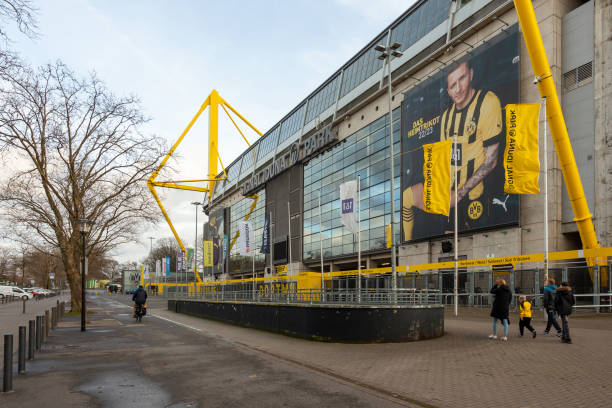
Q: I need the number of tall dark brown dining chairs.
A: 0